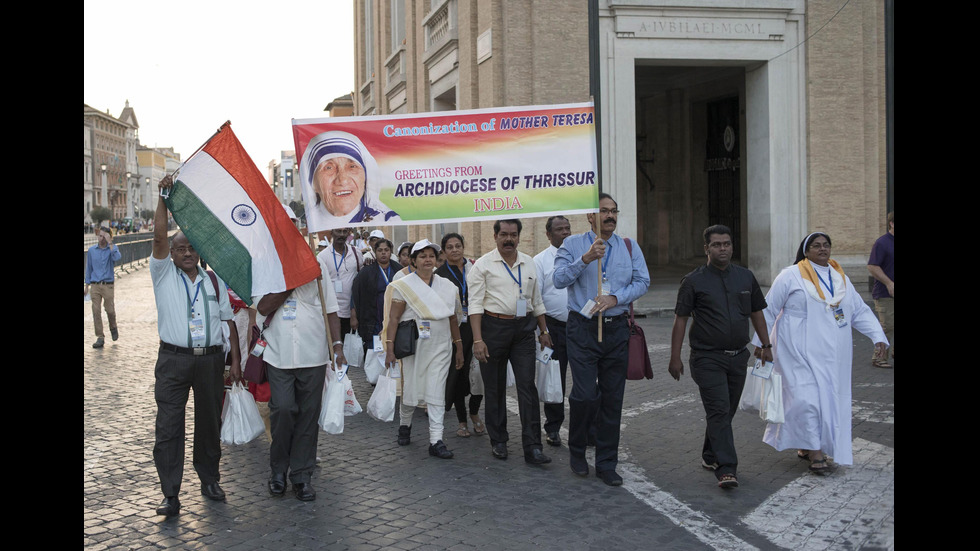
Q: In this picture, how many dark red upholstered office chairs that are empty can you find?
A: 0